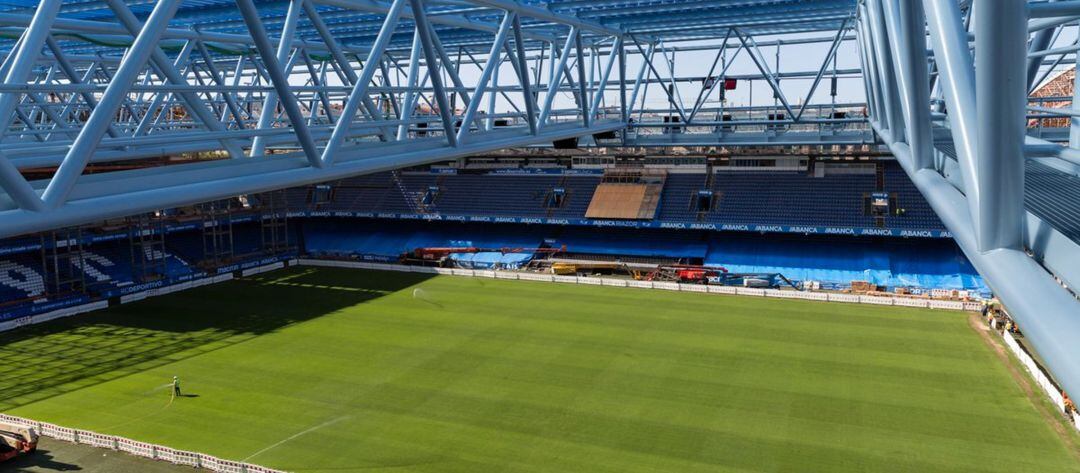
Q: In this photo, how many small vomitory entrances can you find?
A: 5